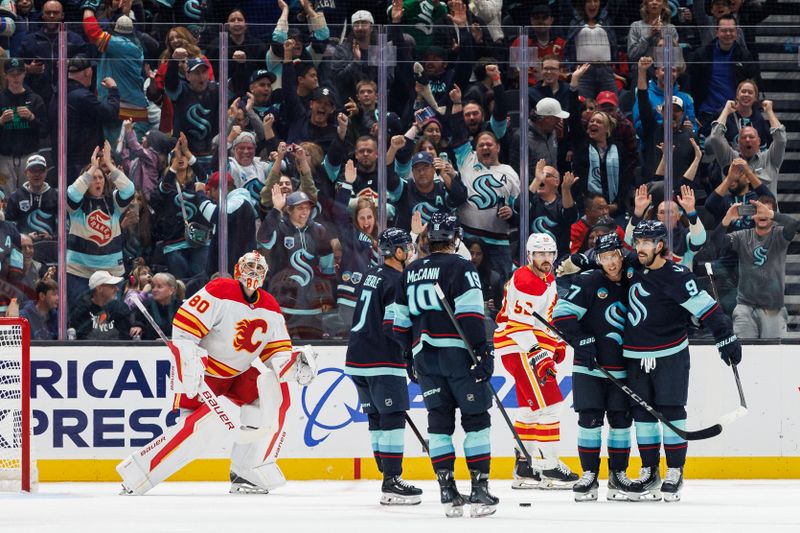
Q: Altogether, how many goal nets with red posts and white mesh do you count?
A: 1